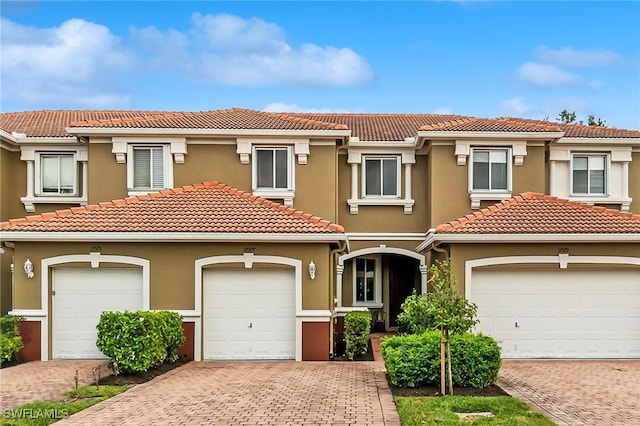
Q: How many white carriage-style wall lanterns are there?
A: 2